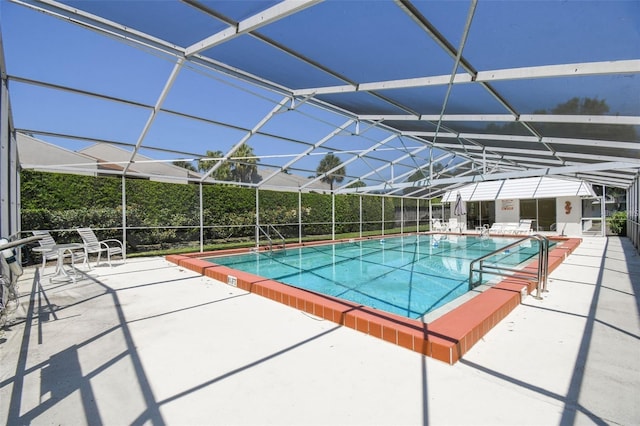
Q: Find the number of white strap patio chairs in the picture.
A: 2